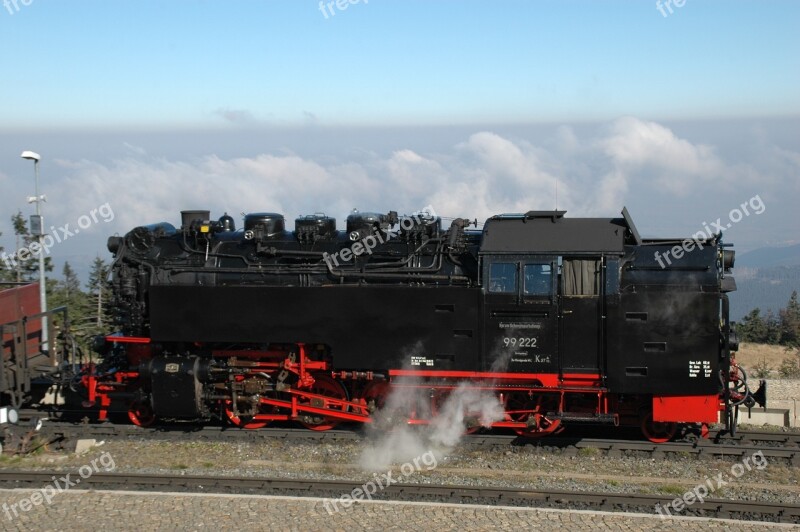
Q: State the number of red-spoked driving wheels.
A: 5